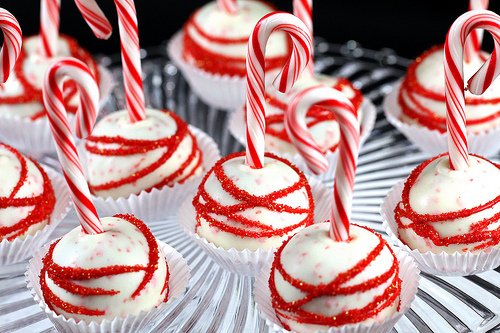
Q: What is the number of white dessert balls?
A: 10